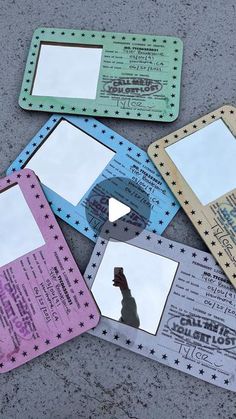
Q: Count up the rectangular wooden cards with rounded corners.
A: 5